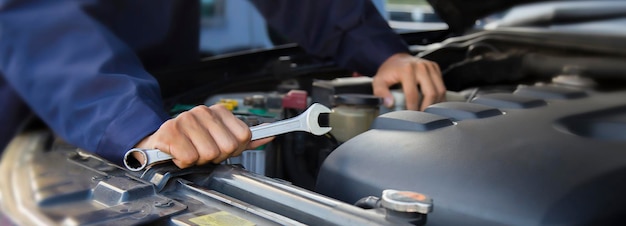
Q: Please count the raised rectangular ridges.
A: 4